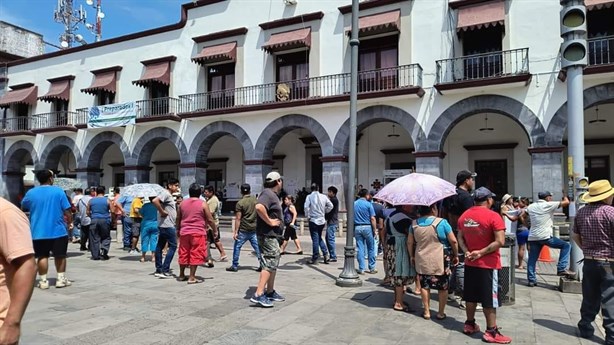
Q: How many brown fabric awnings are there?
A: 9